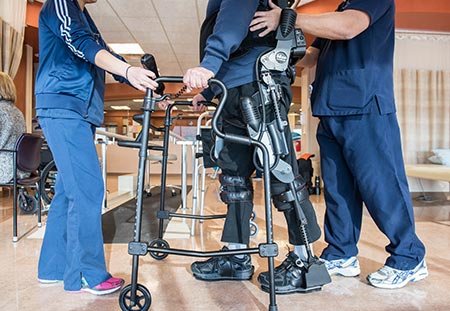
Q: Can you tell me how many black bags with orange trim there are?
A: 1